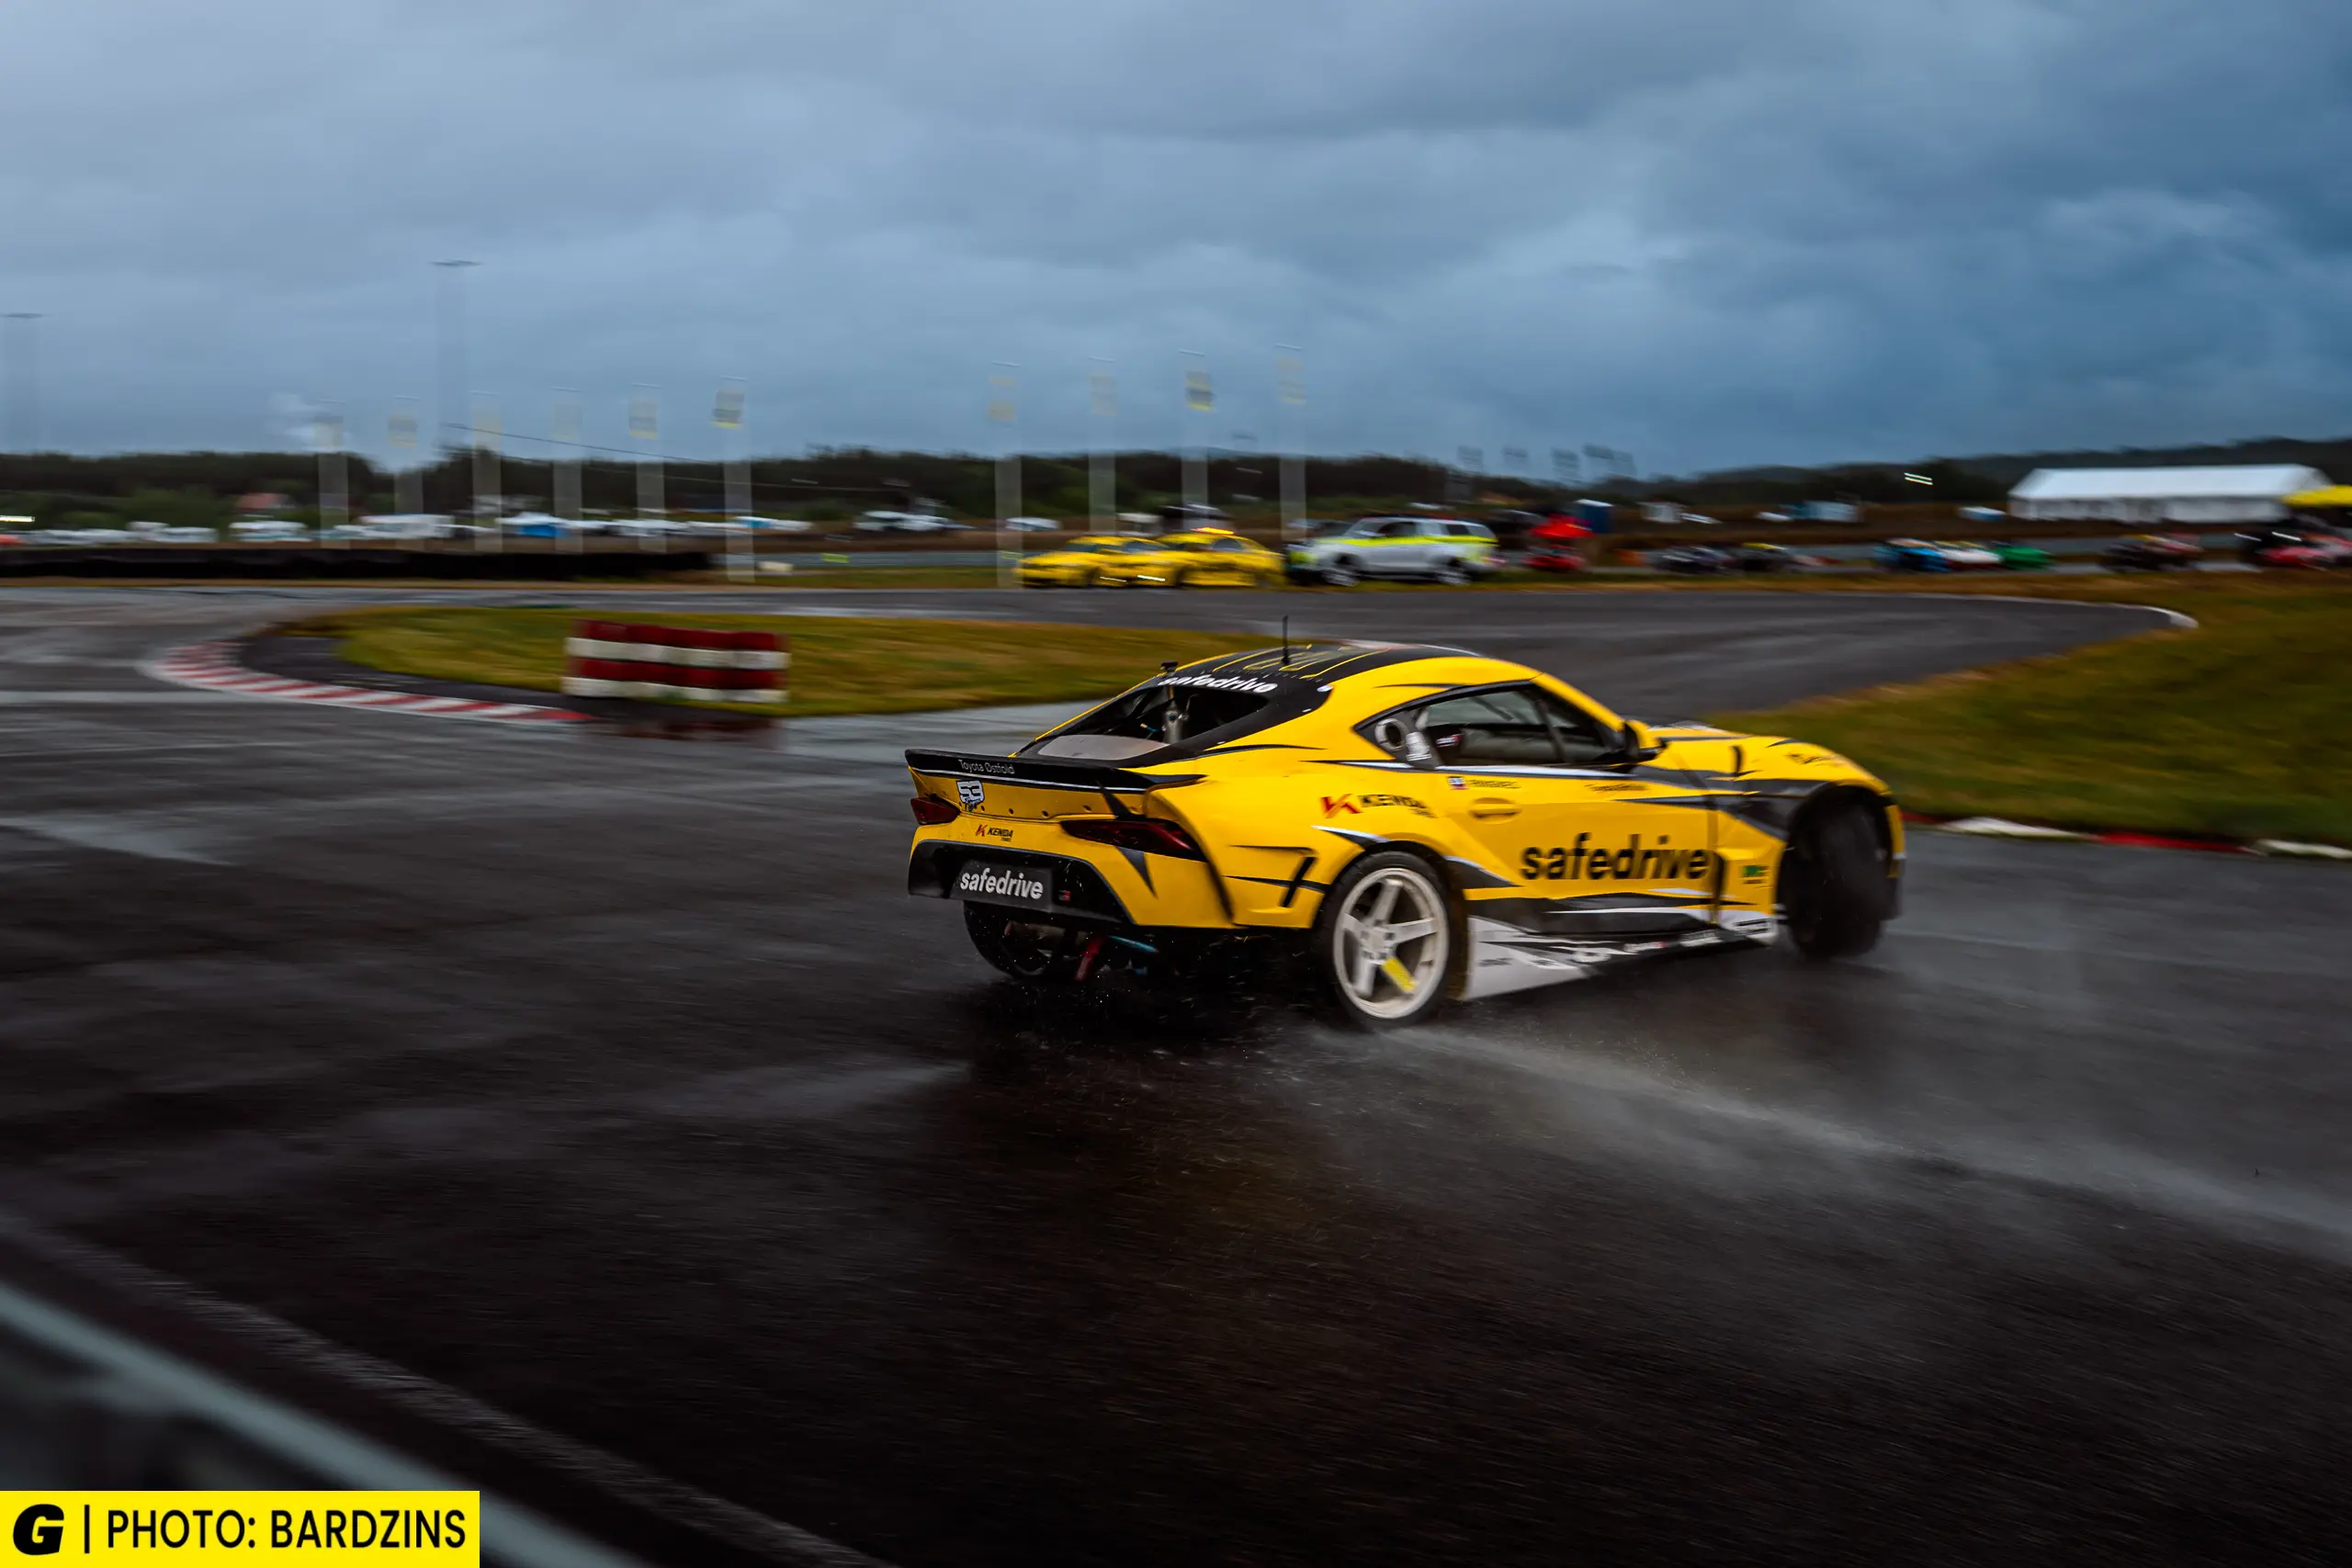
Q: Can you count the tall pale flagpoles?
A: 10